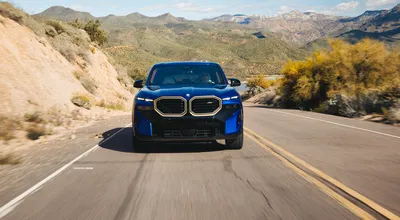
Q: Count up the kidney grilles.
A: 2